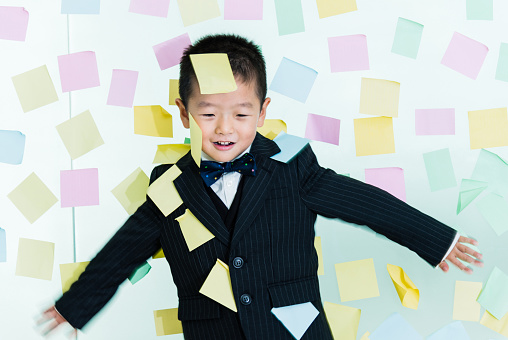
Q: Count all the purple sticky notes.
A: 12